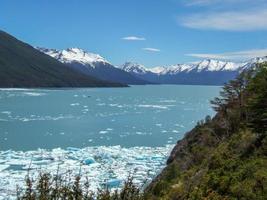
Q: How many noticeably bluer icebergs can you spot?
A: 2